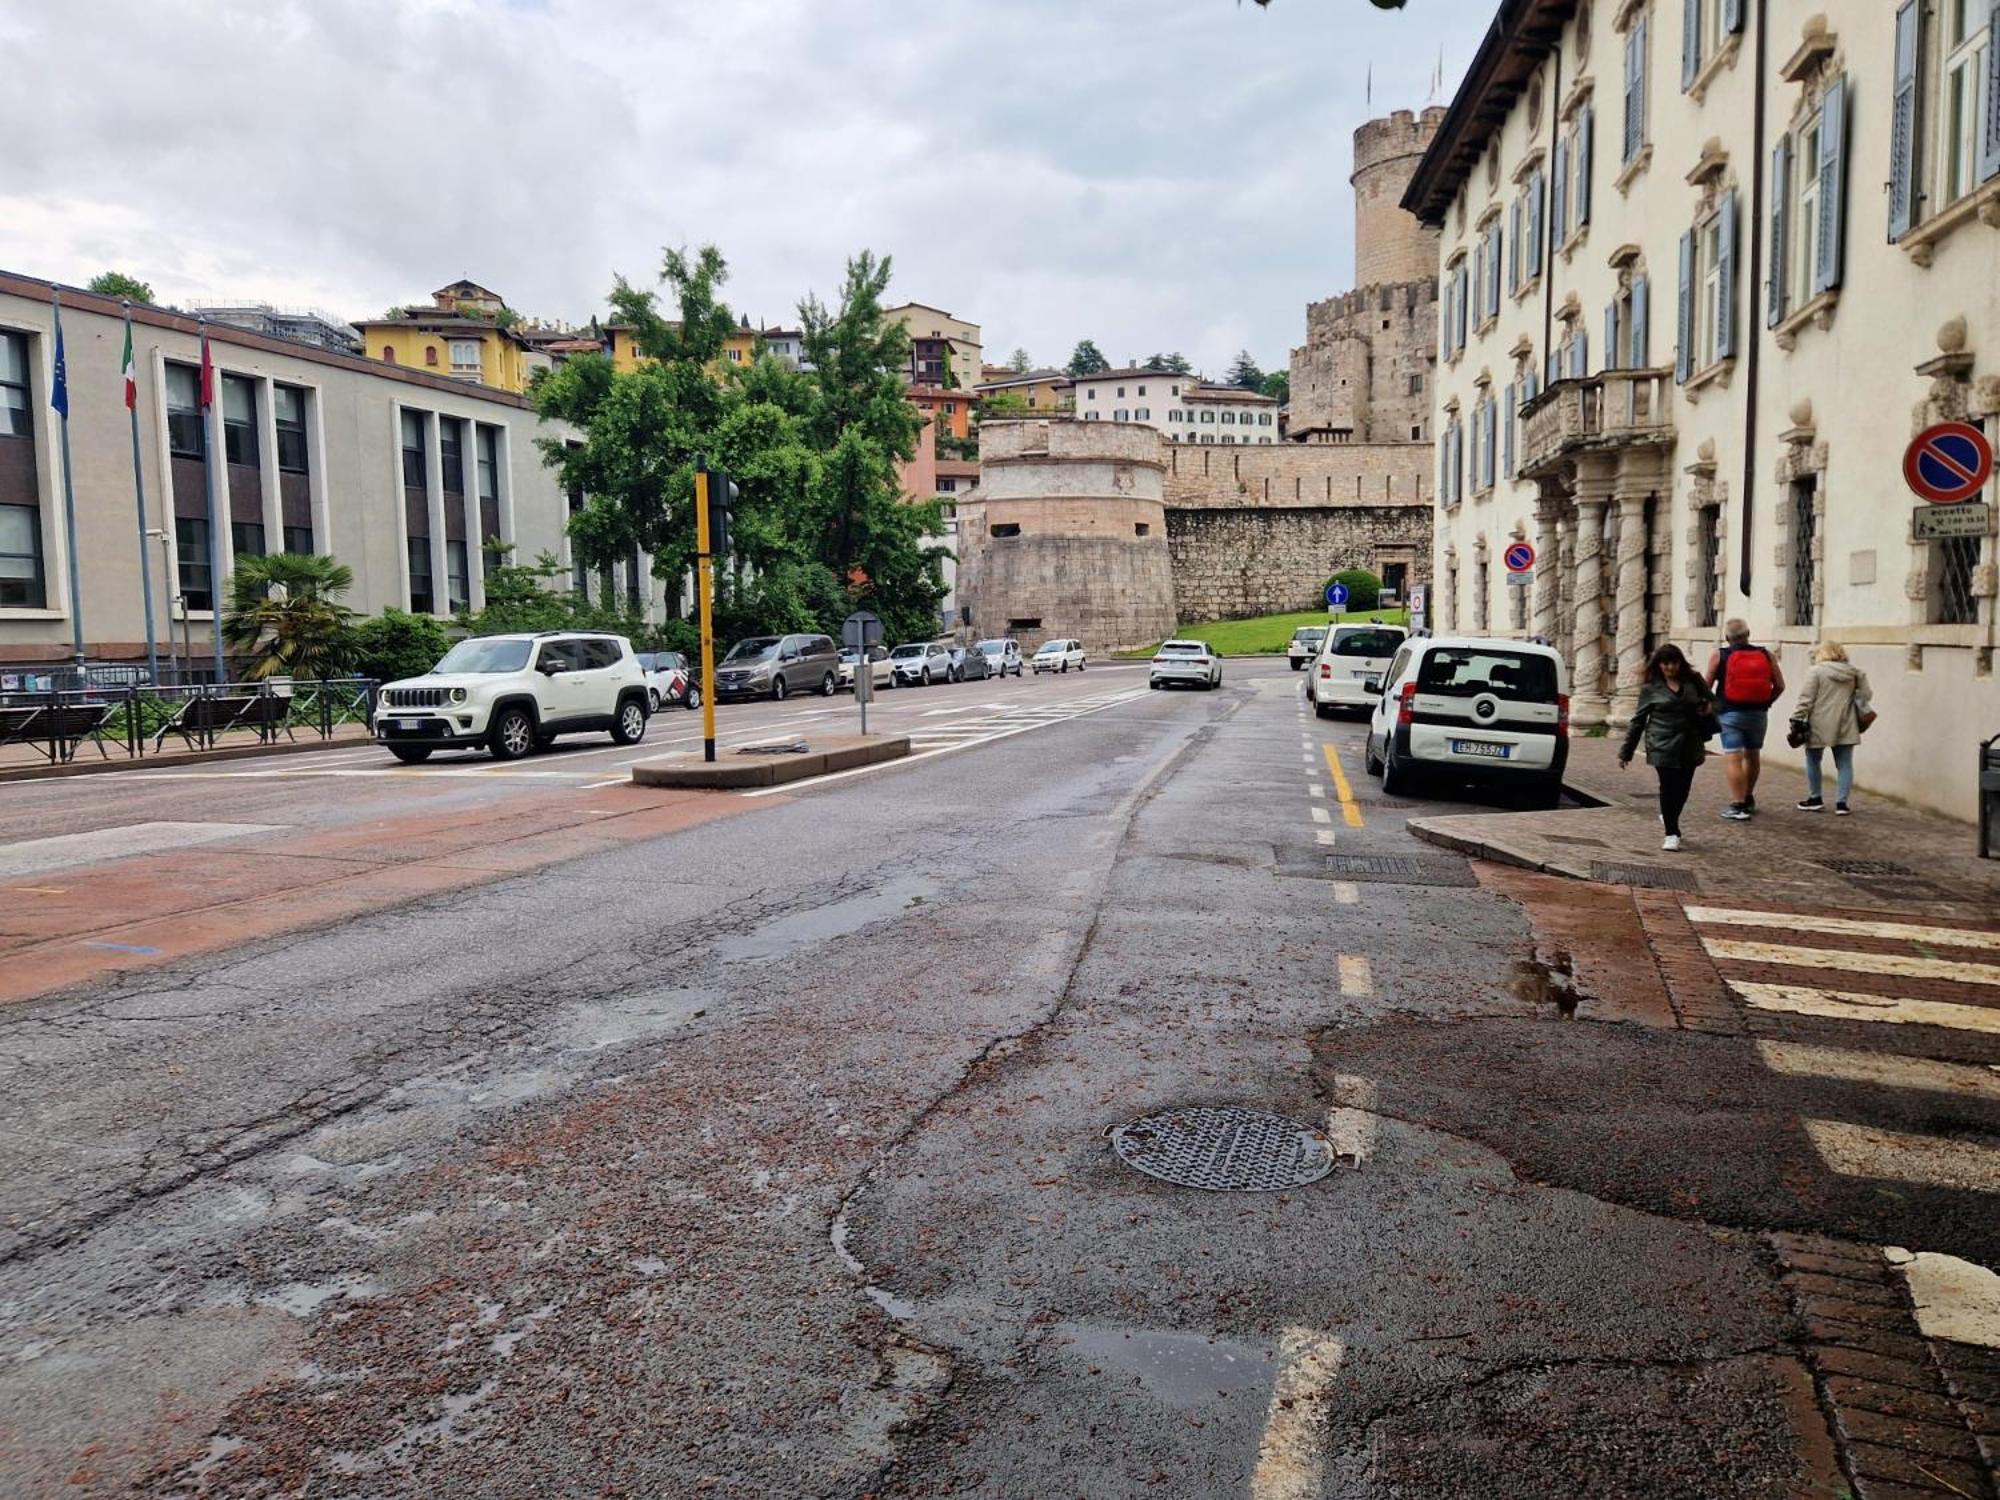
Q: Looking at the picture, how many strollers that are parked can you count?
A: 0